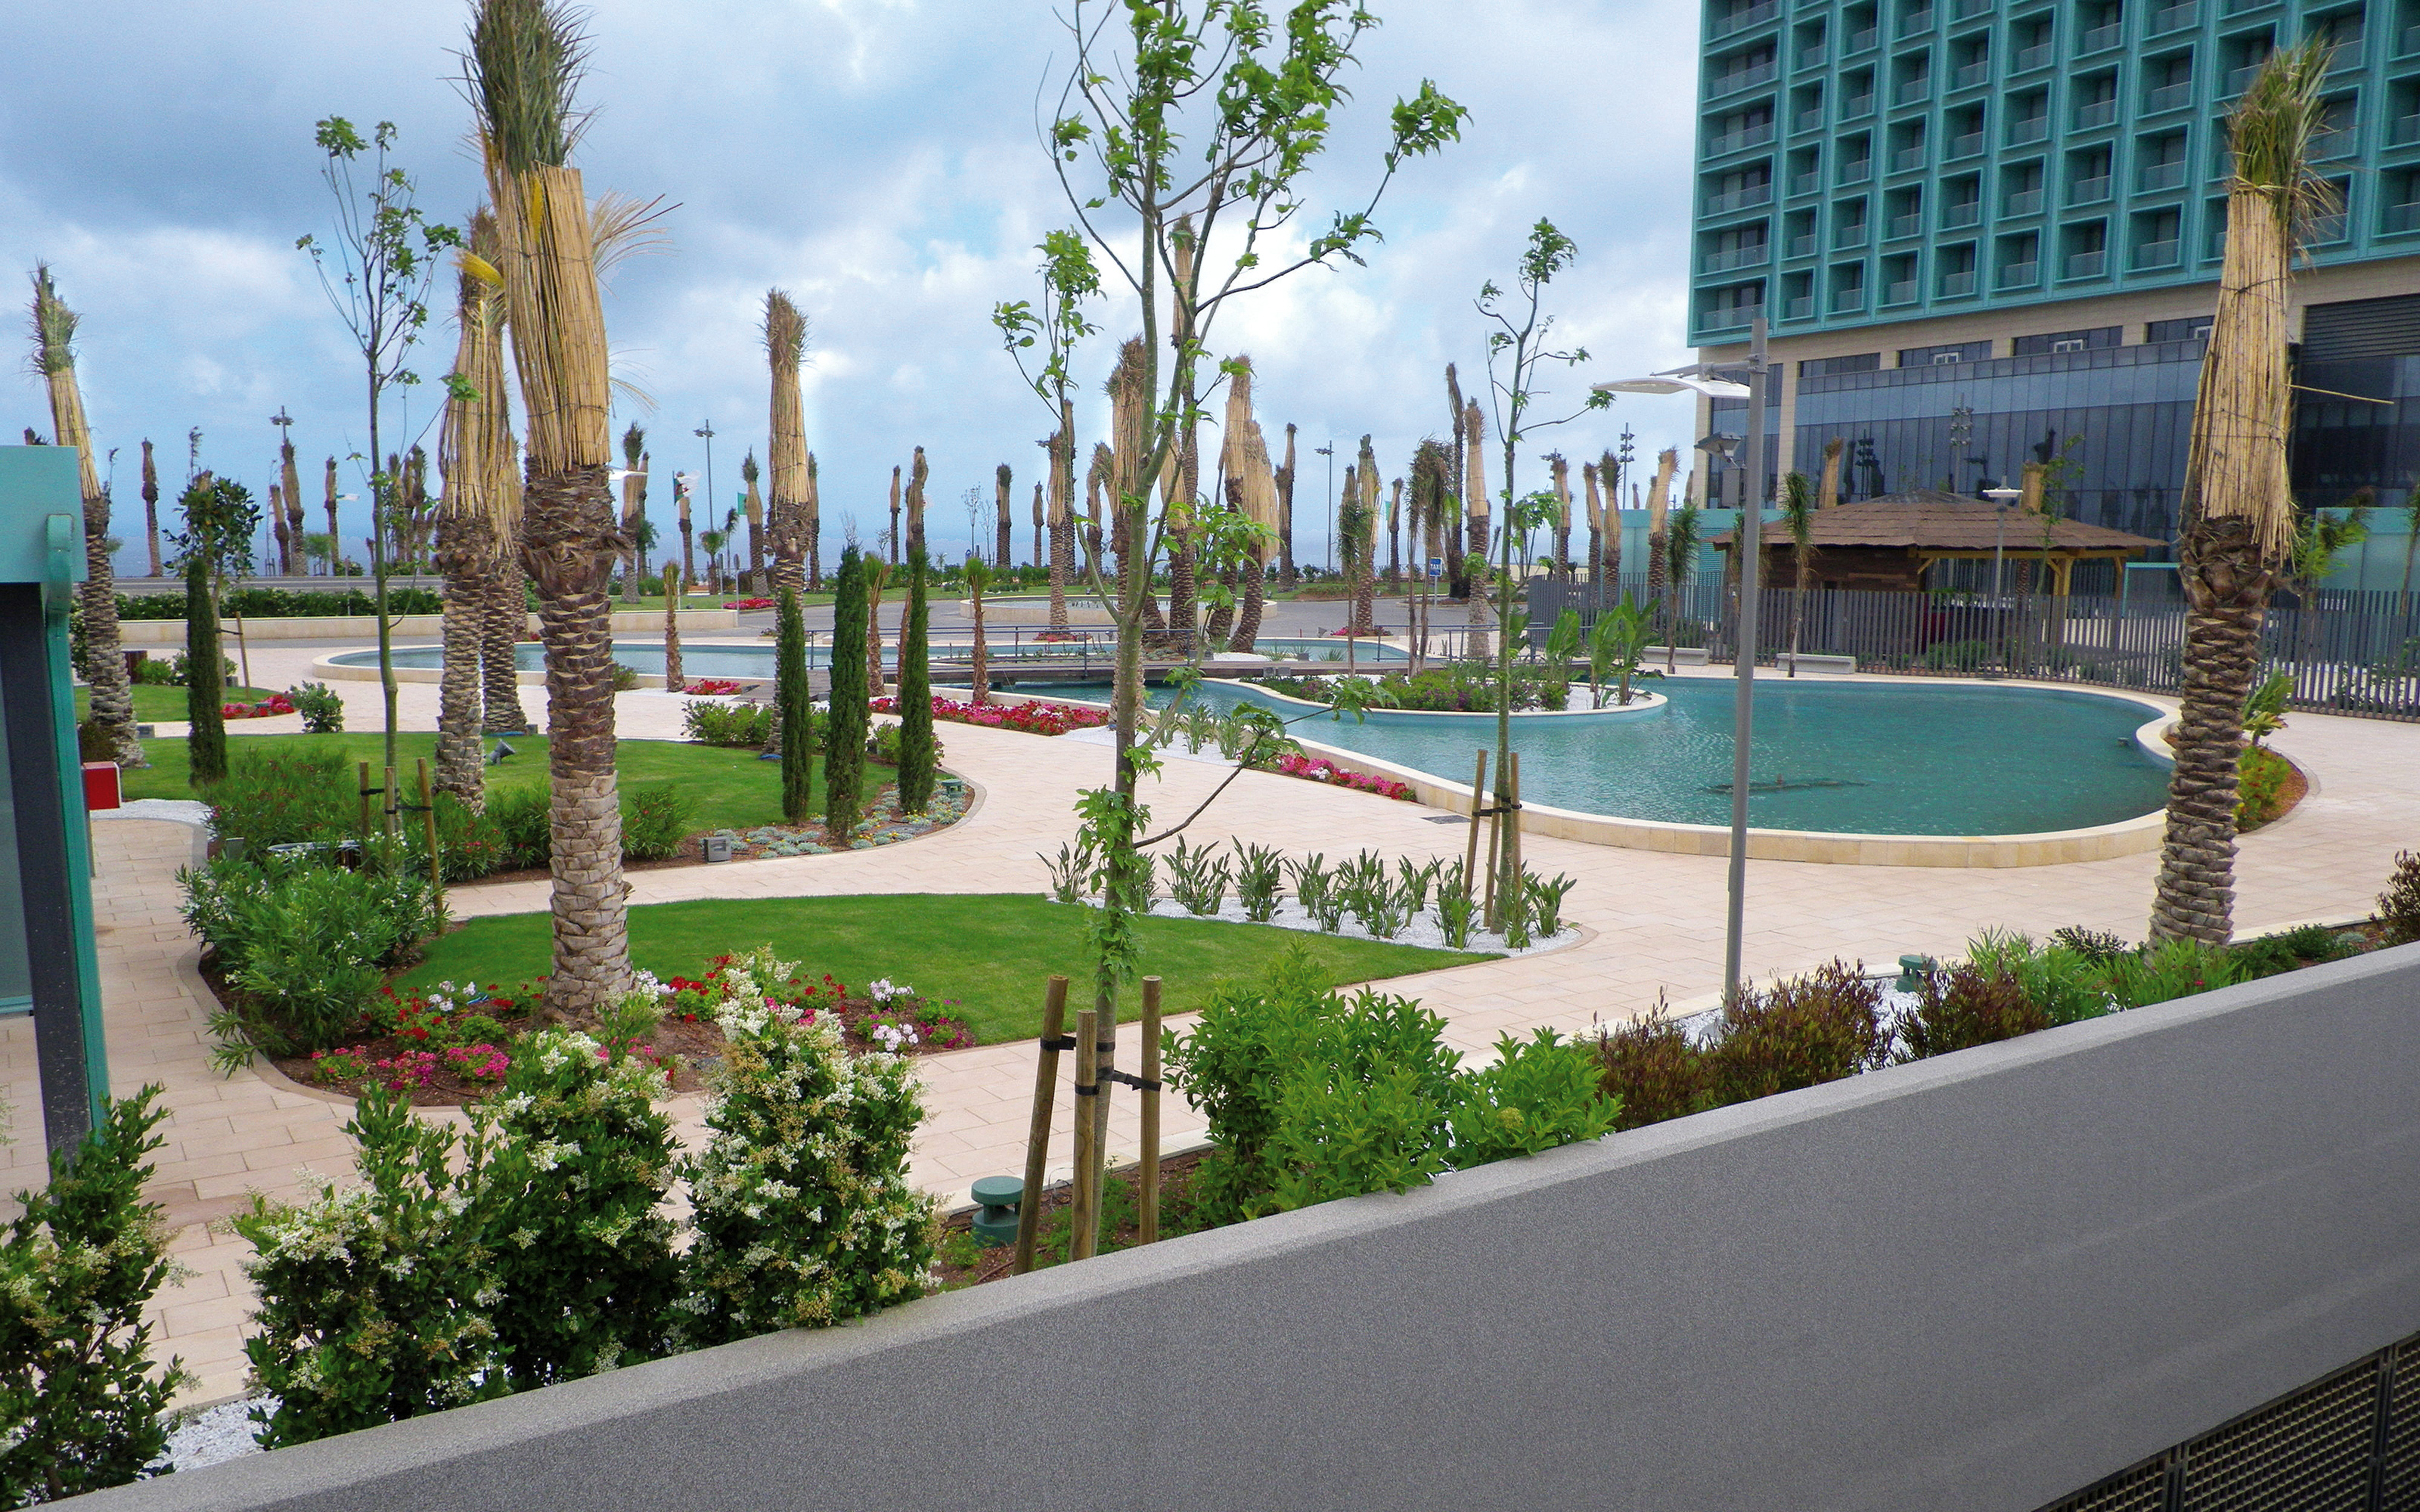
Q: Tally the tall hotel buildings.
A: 1